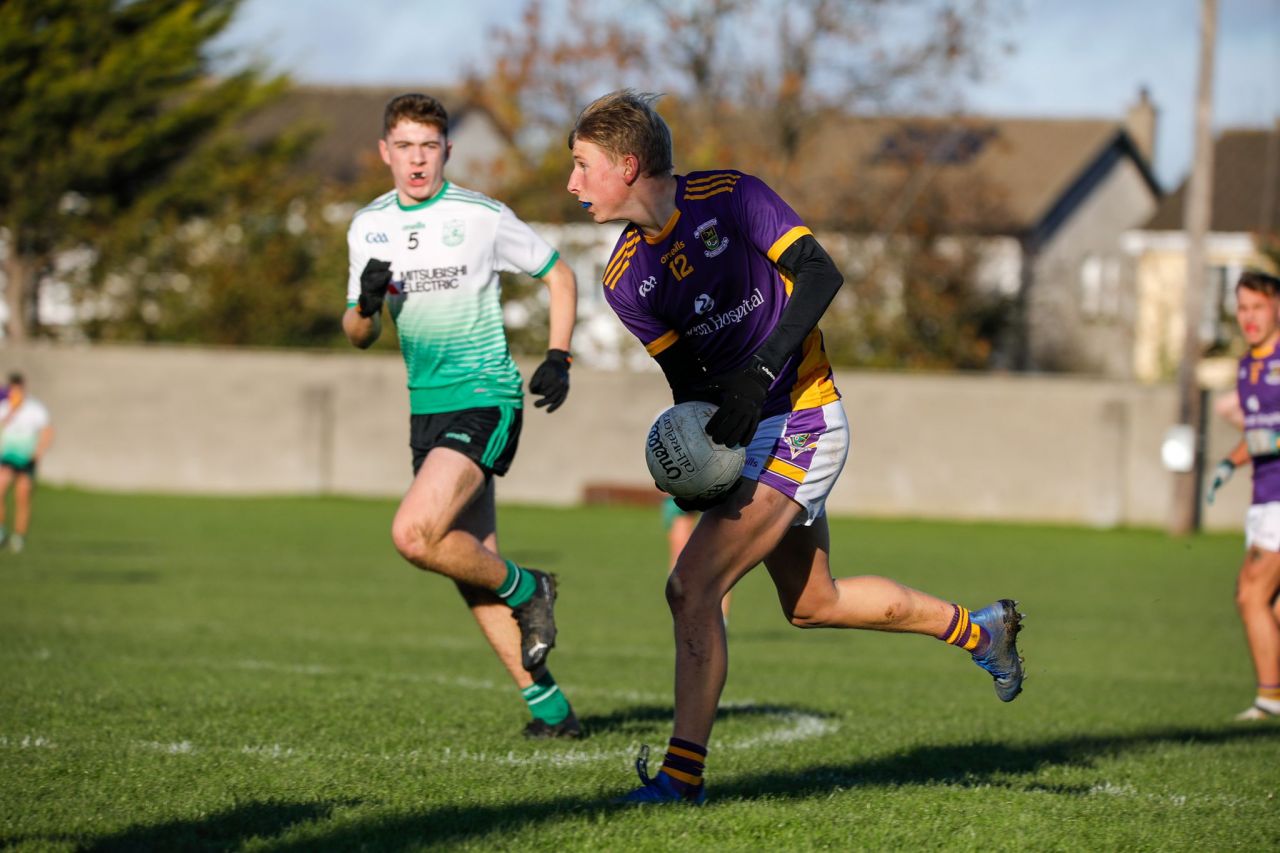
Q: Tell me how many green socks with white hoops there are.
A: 2